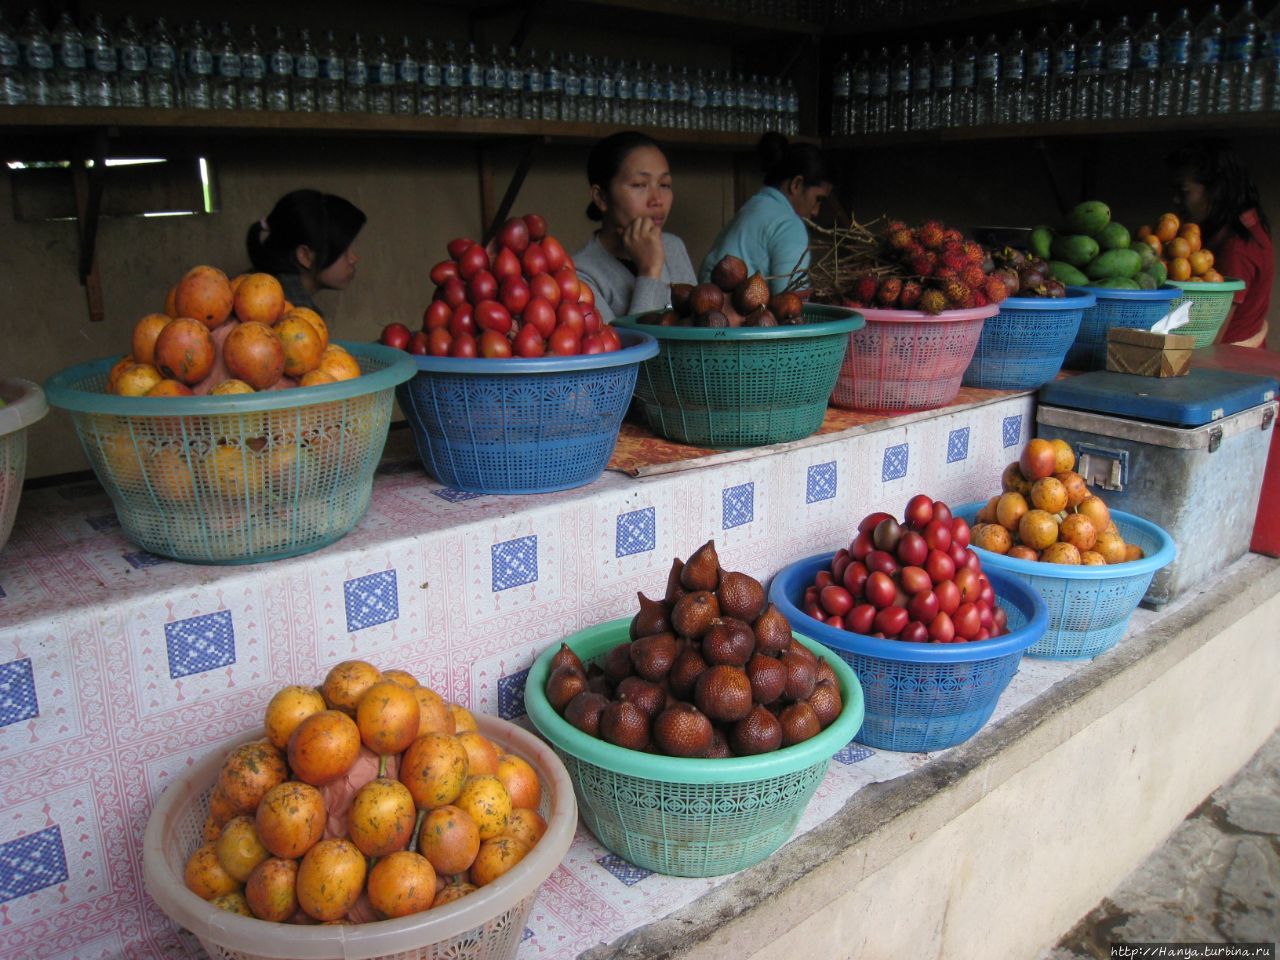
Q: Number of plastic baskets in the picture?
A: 12